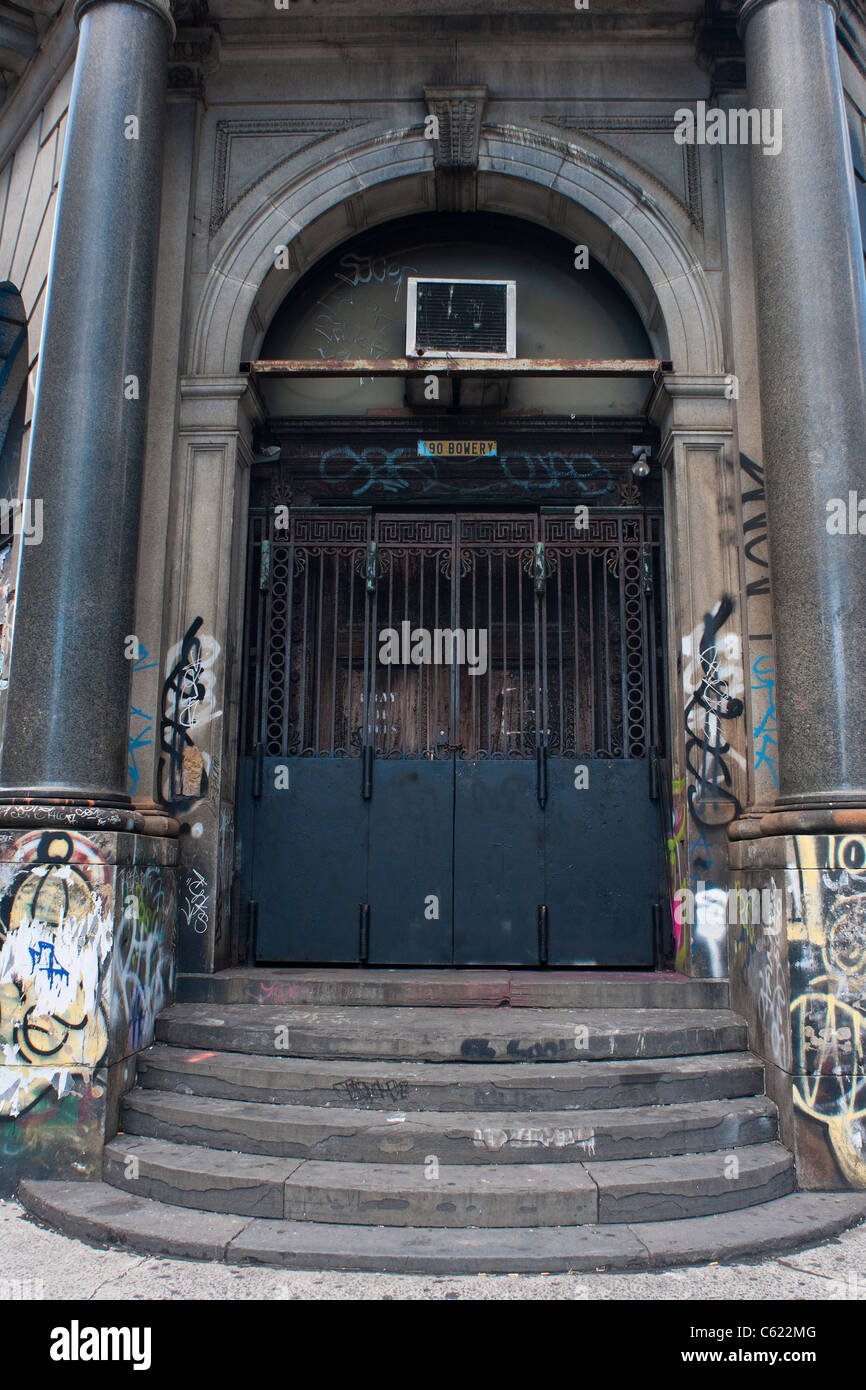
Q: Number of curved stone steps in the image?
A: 5